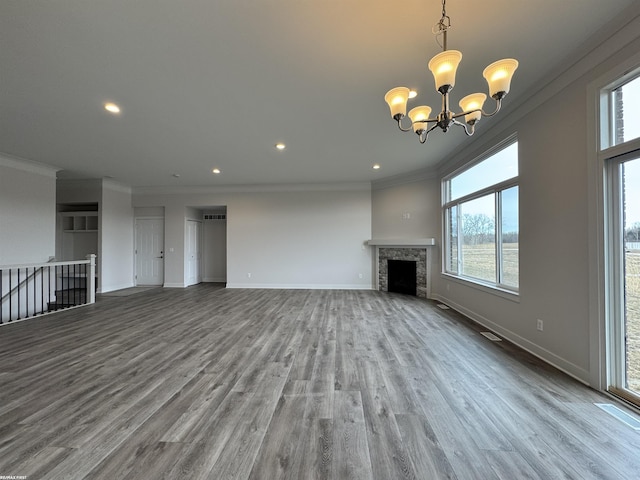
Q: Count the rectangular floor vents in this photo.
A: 3